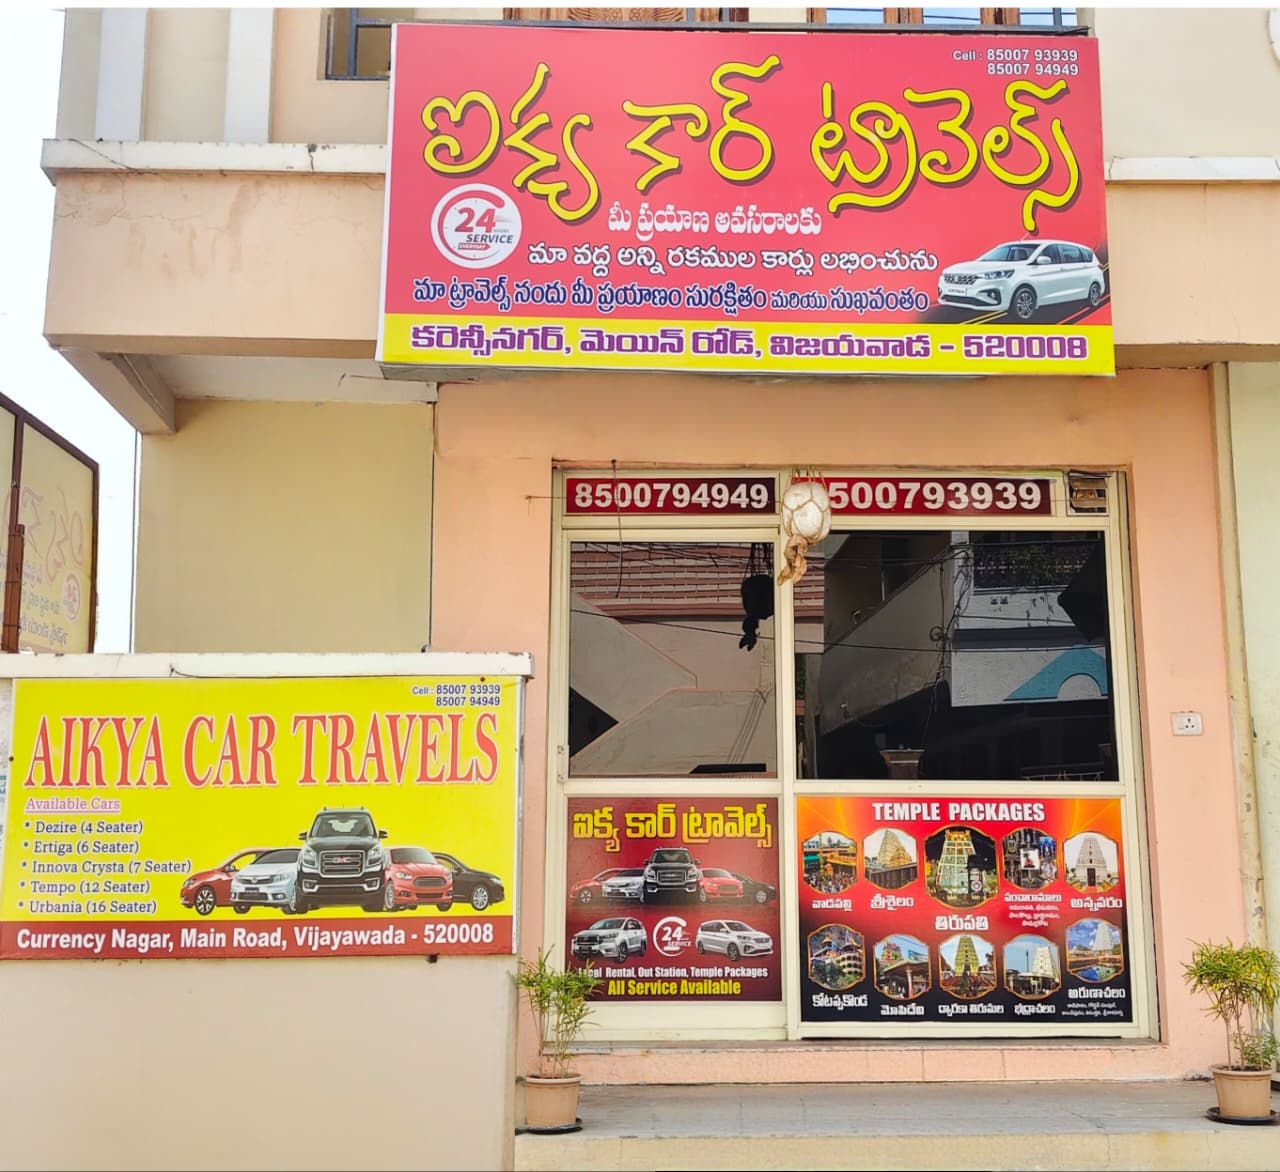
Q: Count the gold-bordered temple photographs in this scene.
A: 10